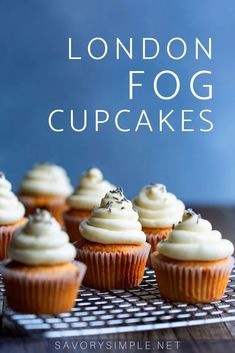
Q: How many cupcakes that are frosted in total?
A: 7